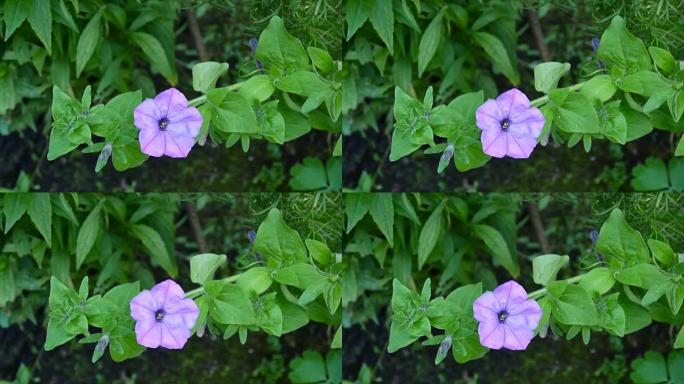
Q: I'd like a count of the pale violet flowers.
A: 4